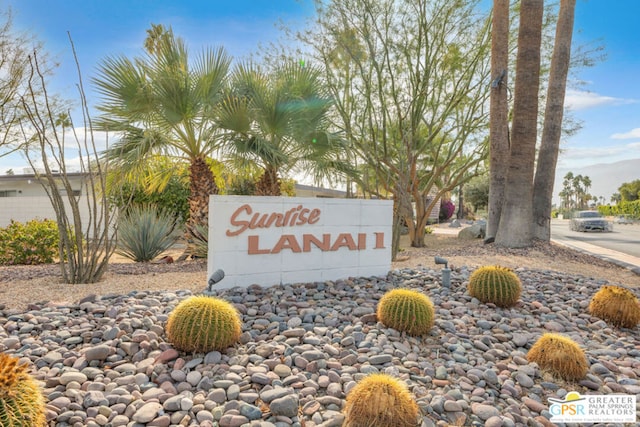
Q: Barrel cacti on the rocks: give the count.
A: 7